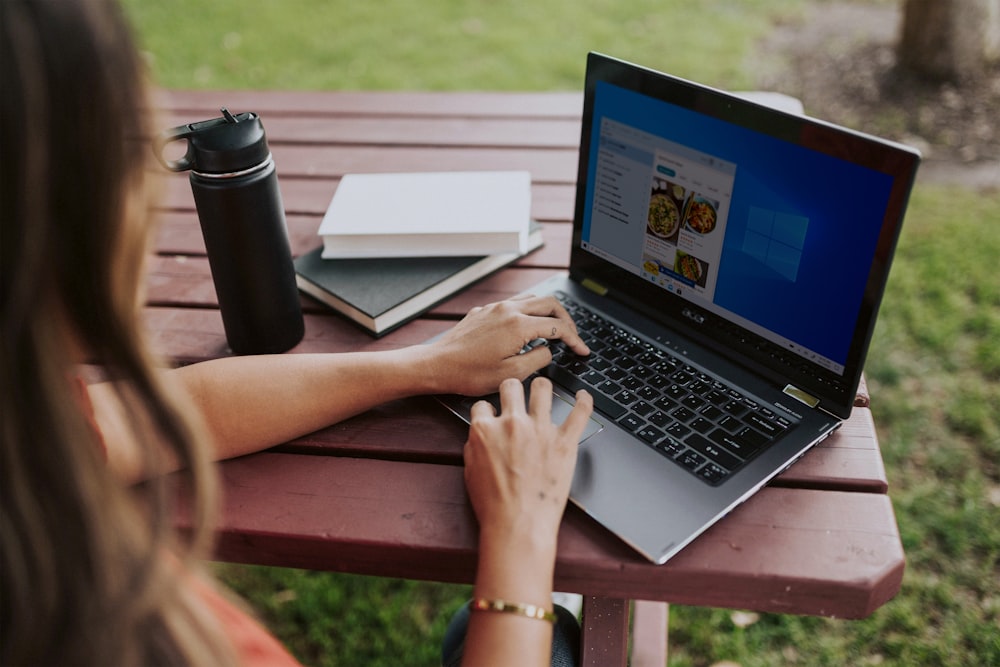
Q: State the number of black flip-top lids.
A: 1